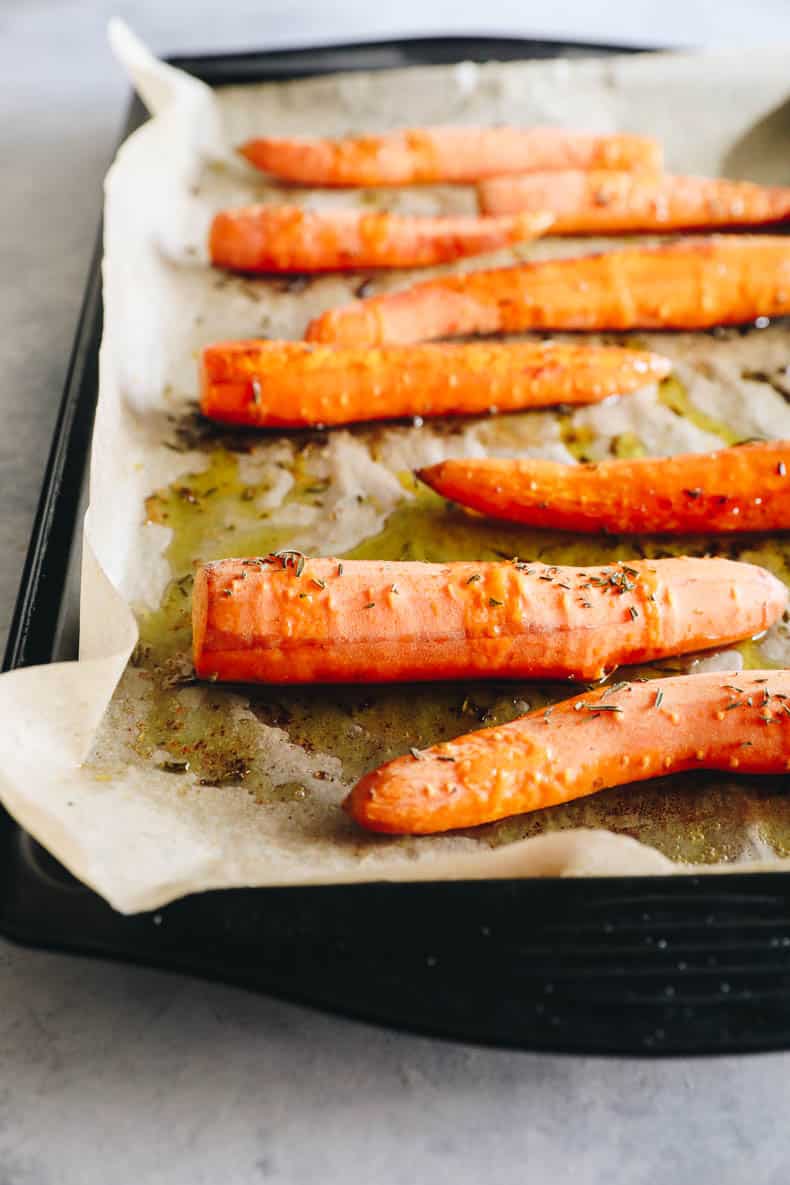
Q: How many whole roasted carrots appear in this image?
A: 8